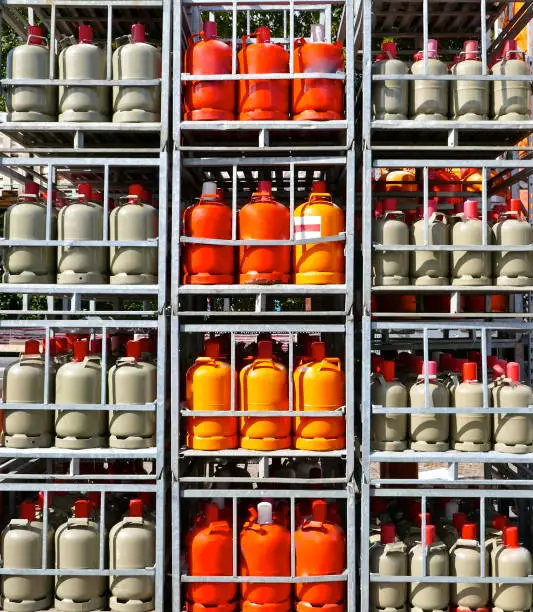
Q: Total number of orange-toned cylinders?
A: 12